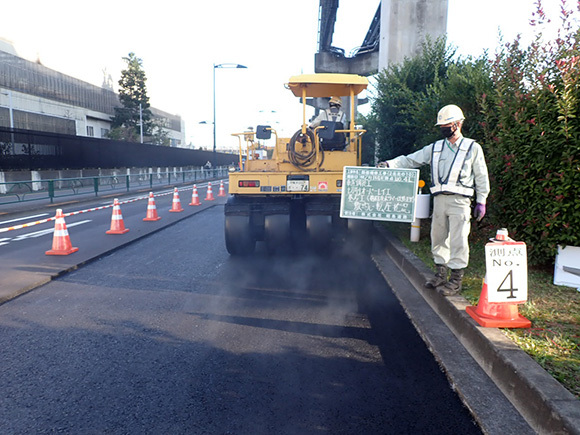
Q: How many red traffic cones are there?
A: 8